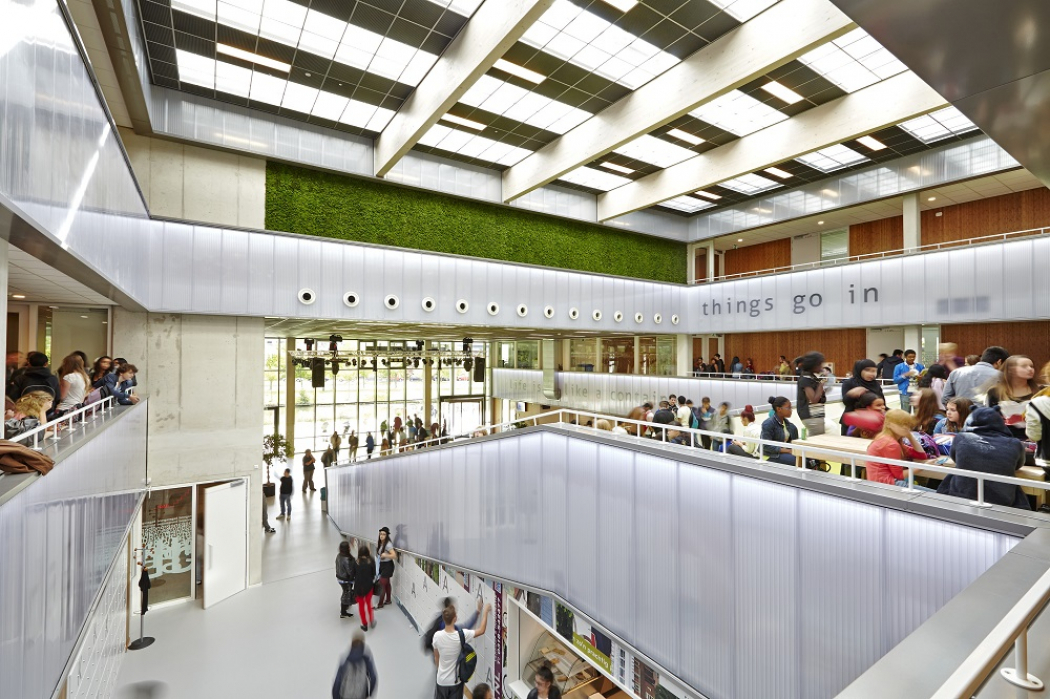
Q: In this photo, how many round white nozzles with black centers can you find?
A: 14